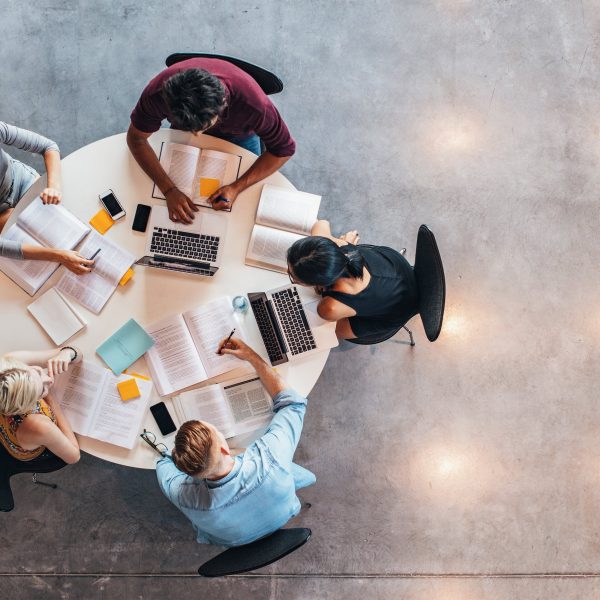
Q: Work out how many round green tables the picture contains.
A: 0